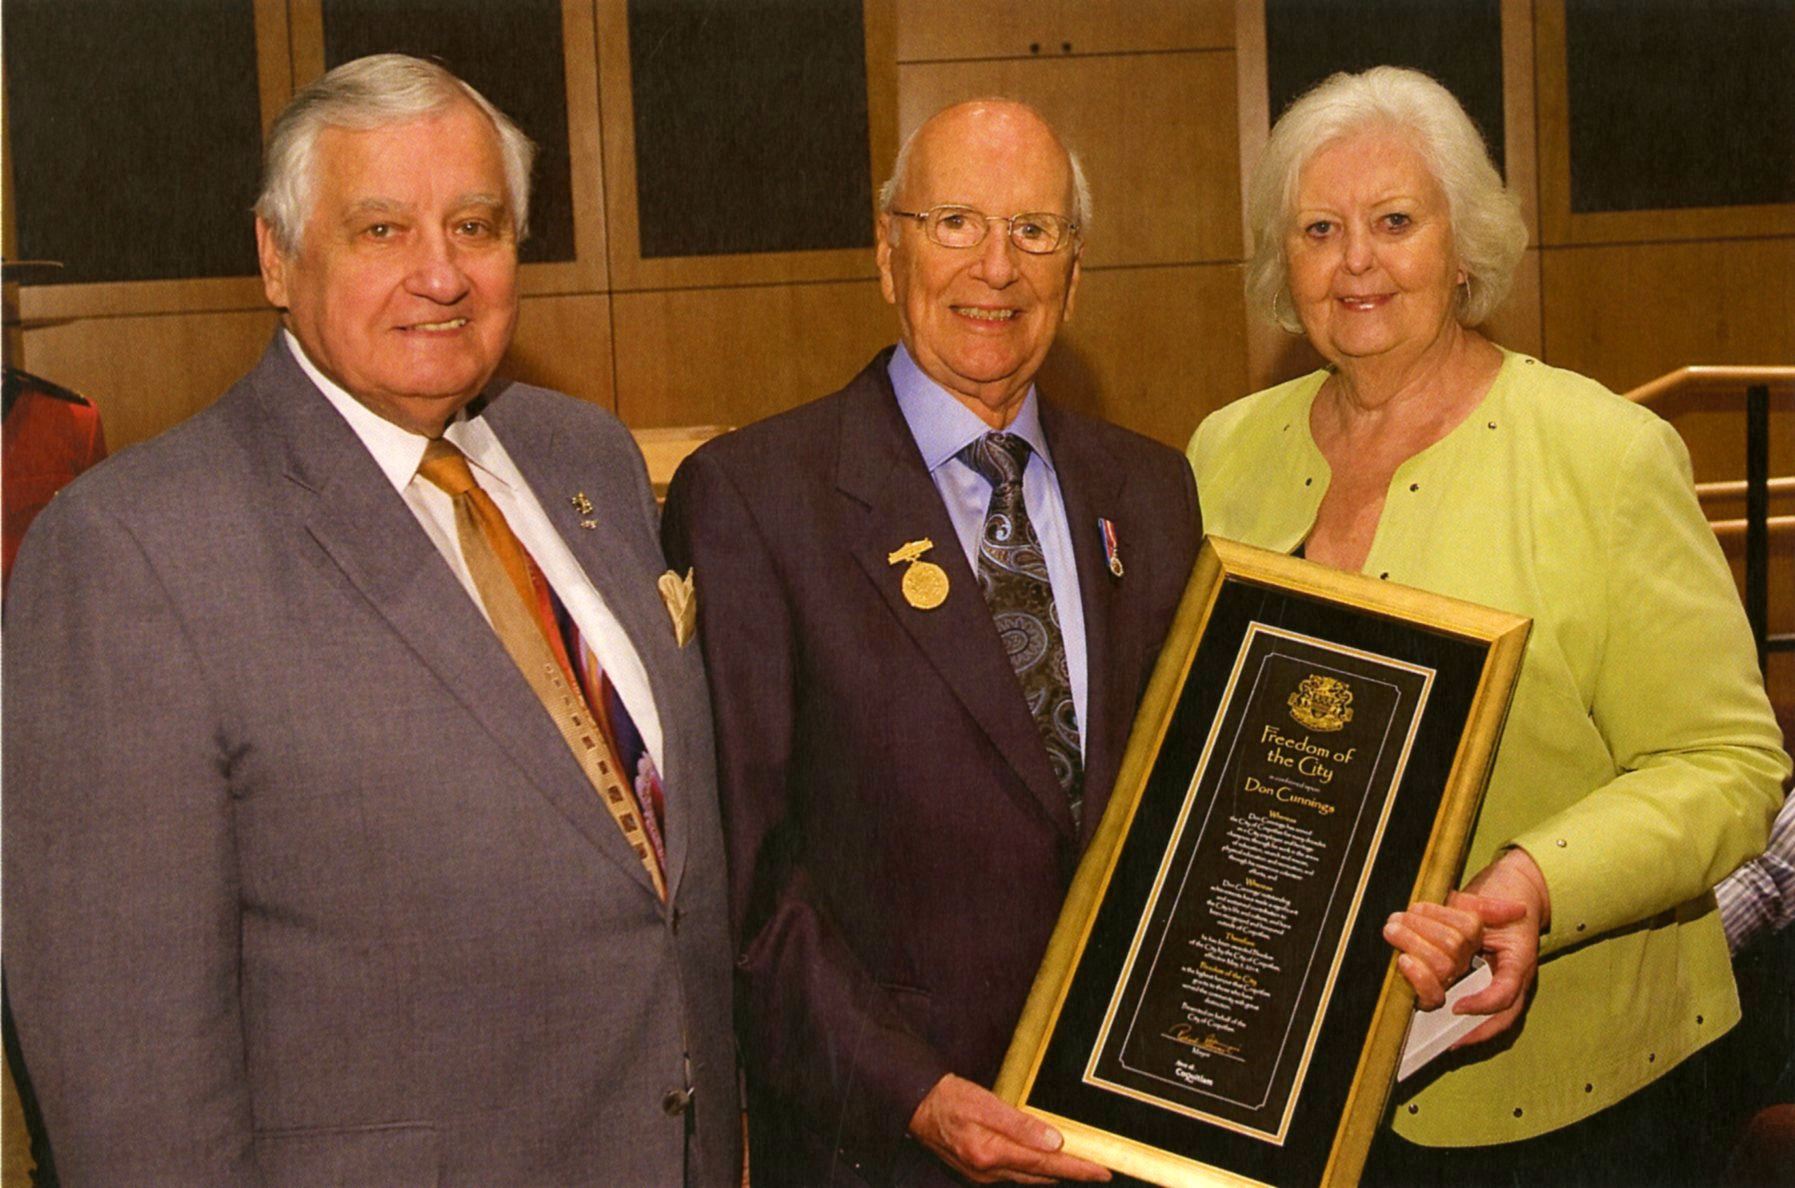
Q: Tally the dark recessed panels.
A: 5